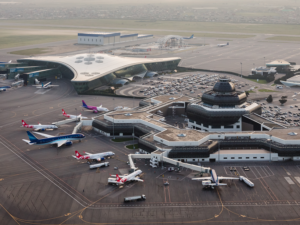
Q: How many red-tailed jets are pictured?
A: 4